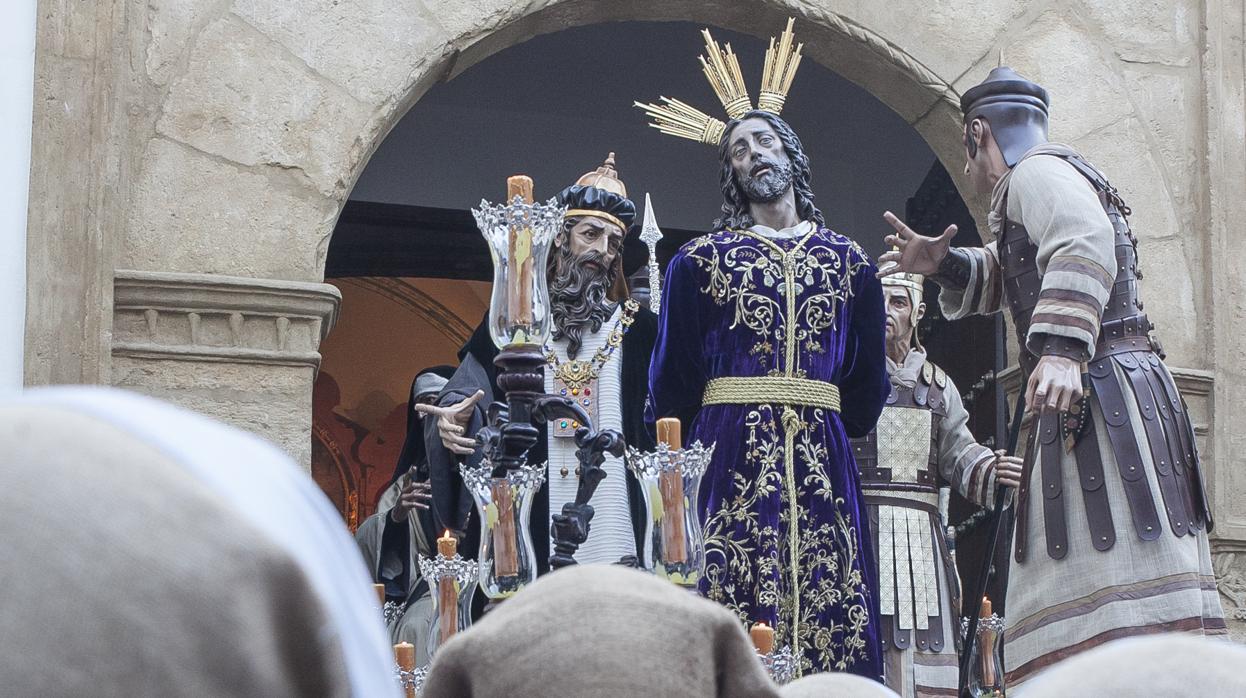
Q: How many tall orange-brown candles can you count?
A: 8